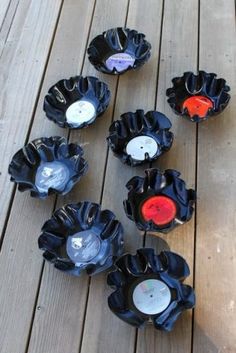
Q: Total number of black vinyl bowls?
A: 8